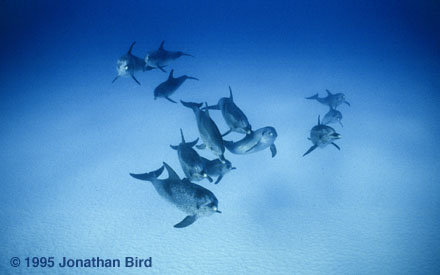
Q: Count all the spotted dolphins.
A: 12